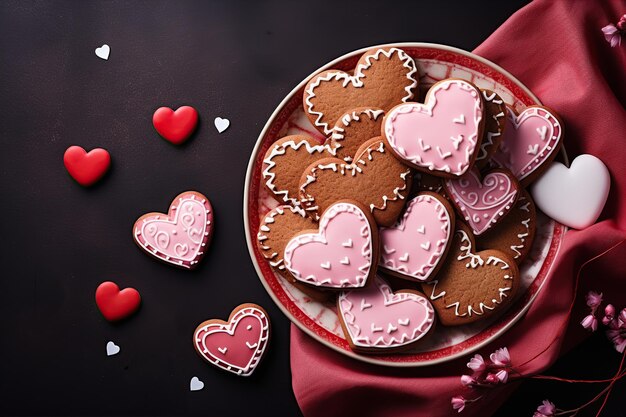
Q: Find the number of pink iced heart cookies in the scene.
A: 8